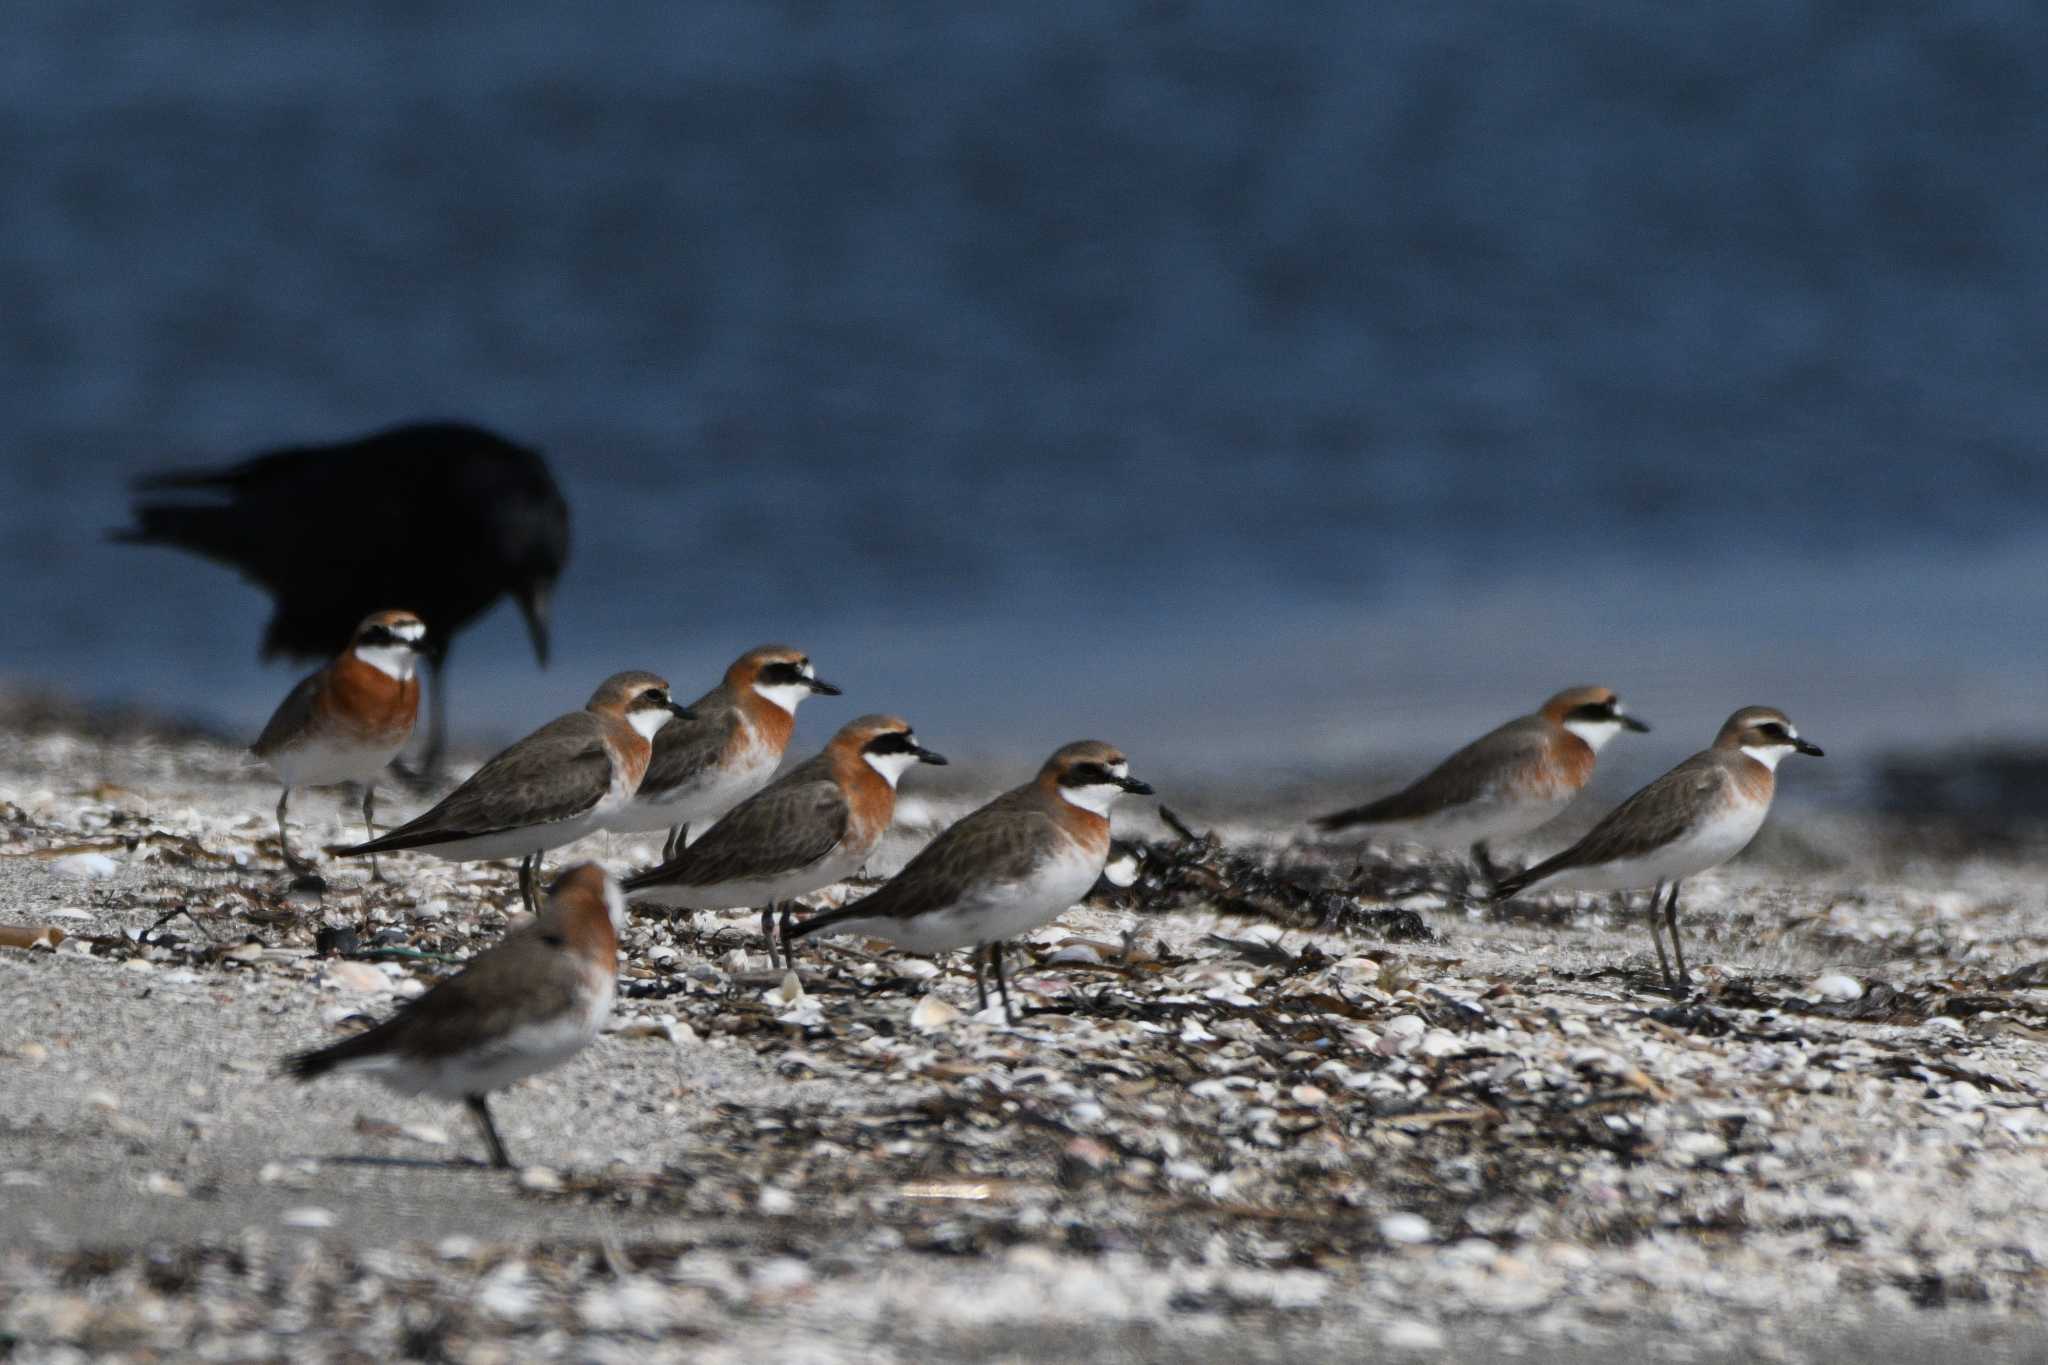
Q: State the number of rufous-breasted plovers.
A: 8